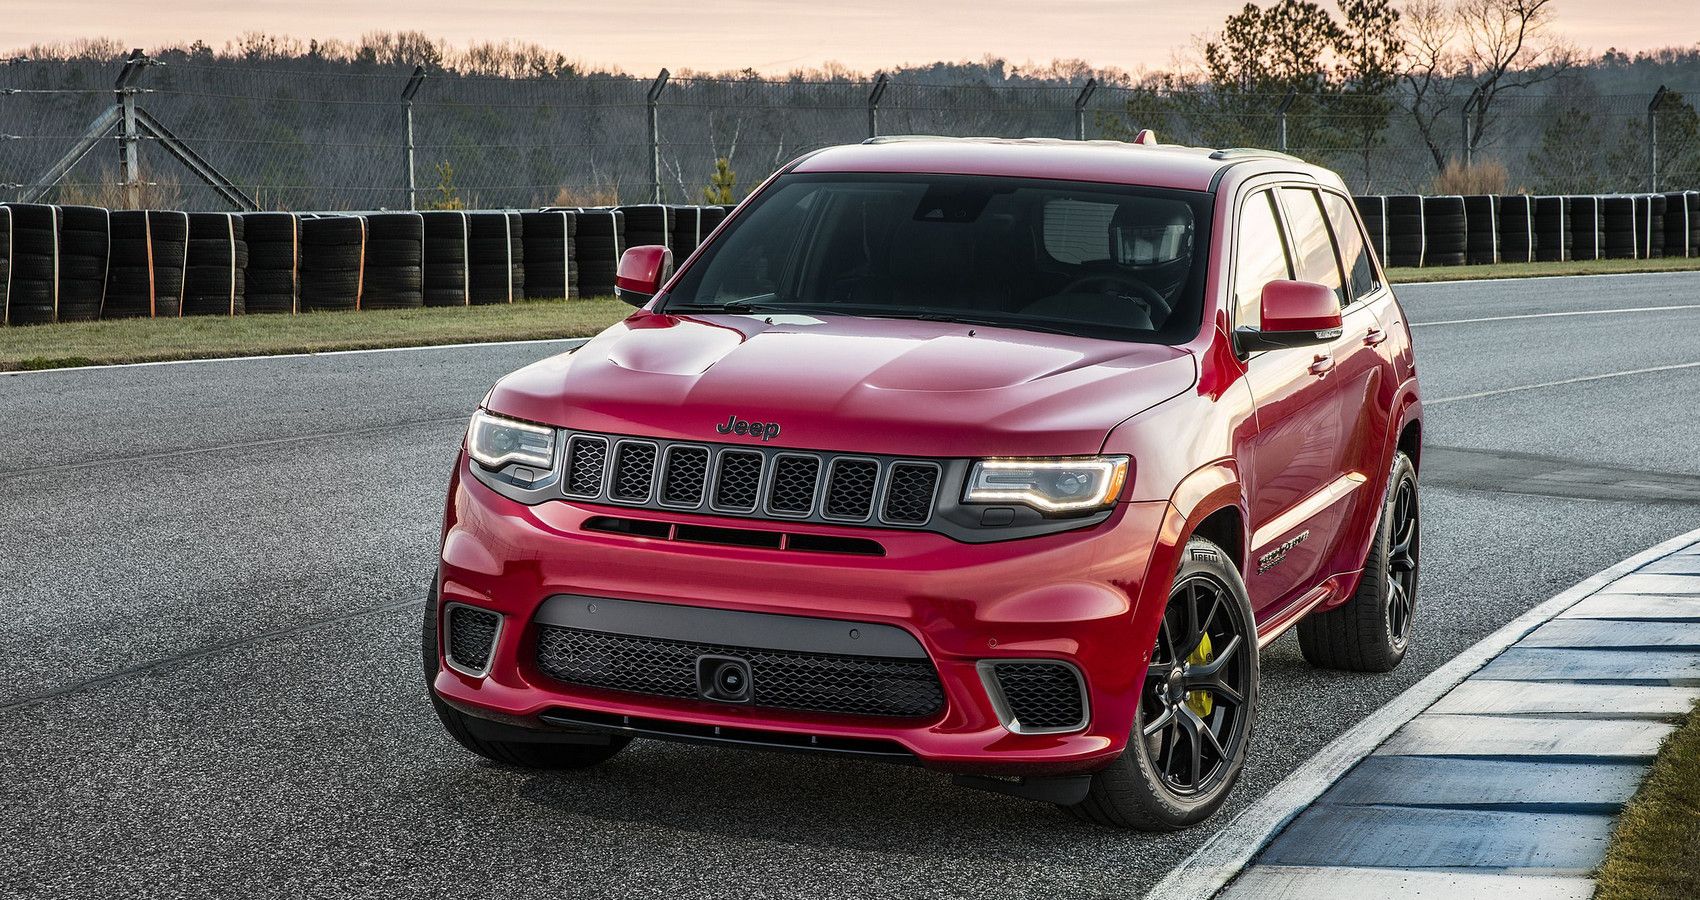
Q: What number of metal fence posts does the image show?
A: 8